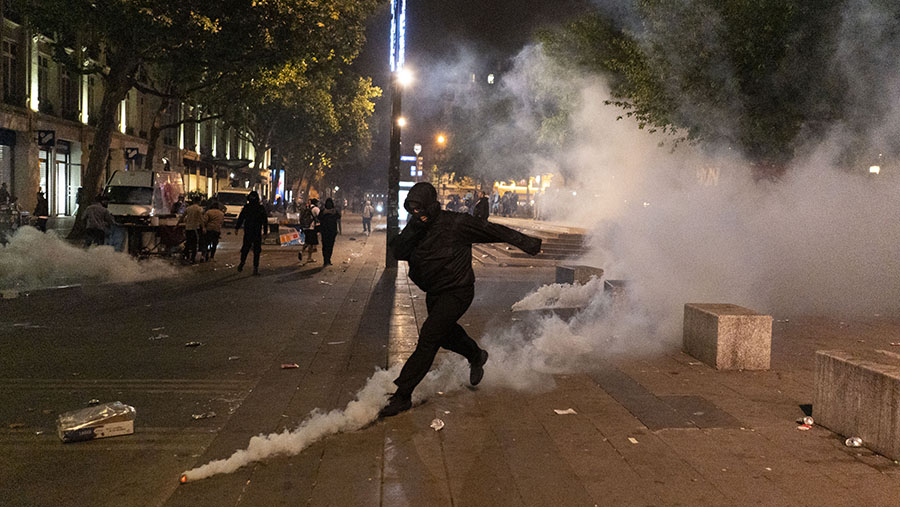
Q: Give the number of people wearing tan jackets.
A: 2